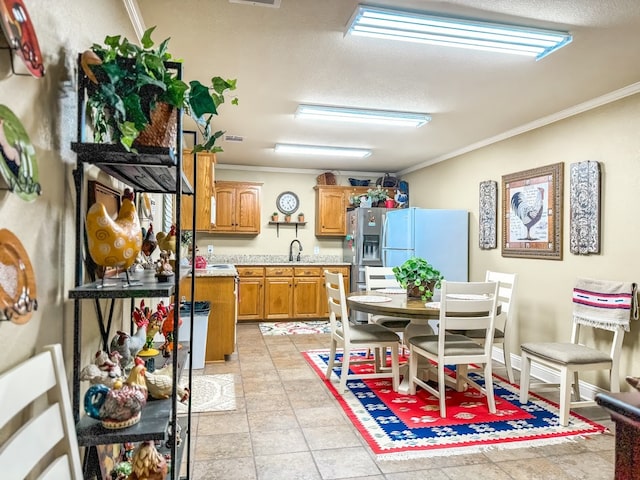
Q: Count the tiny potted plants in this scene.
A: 3